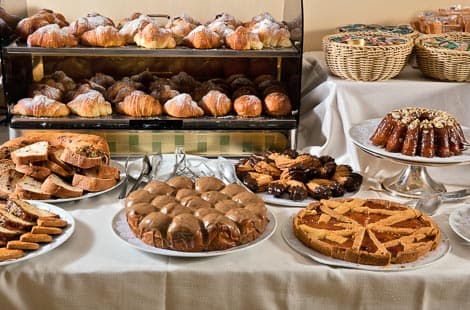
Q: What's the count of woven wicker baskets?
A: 3